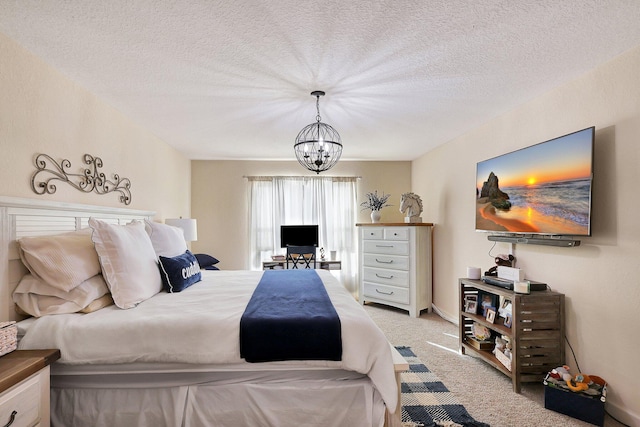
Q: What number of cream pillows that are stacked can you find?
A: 2